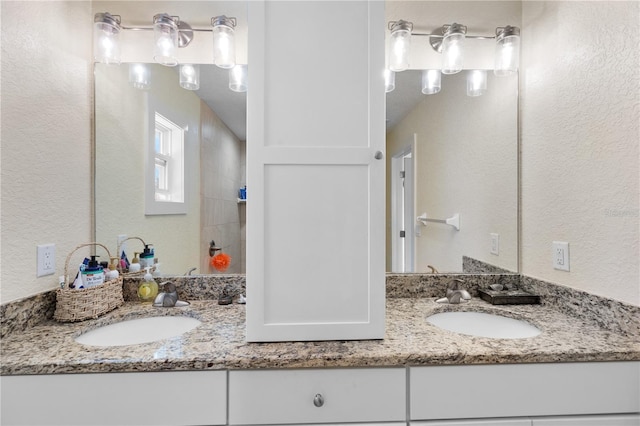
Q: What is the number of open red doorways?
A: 0